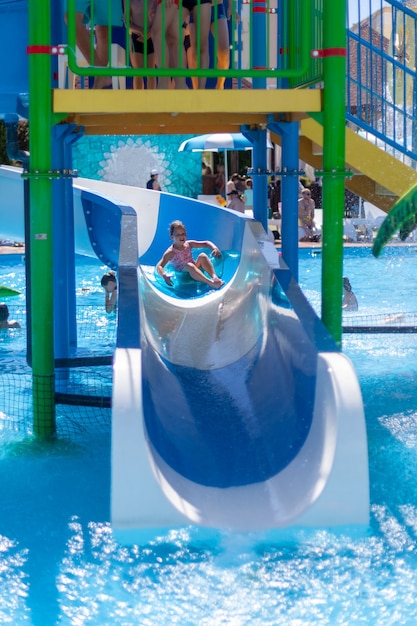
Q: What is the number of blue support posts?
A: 4